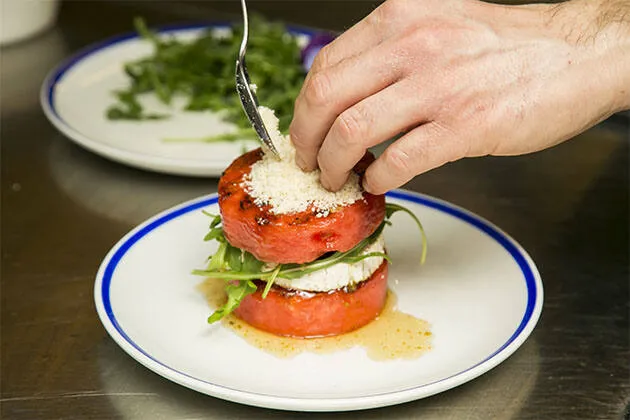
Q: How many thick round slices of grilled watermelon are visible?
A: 2